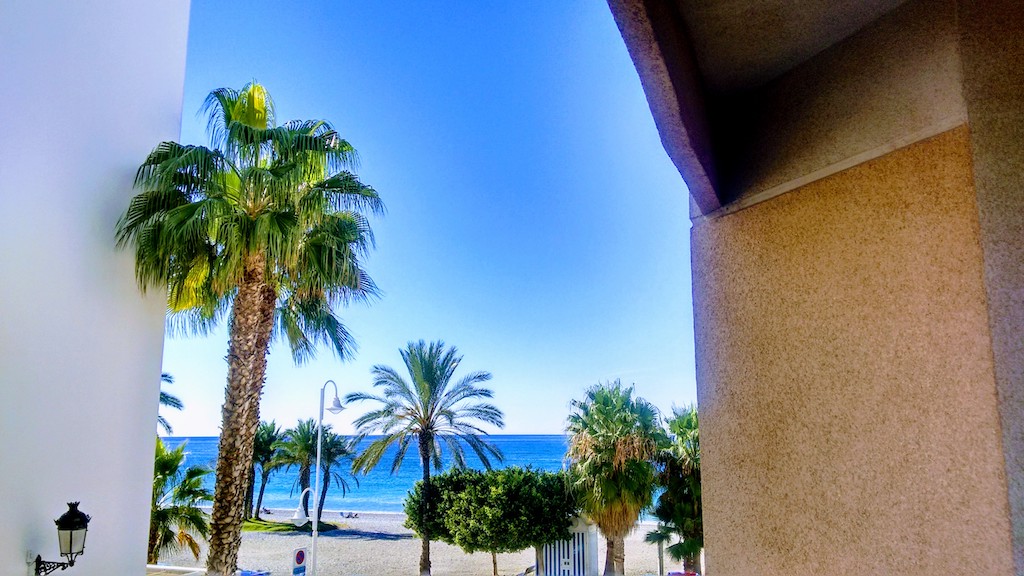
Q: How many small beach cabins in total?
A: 1